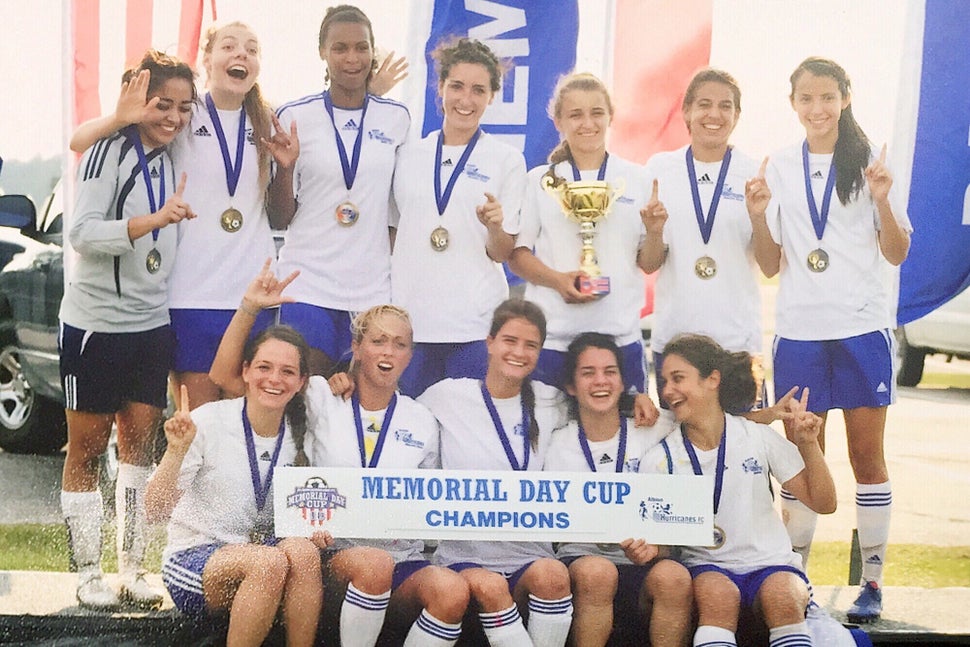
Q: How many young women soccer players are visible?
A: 12